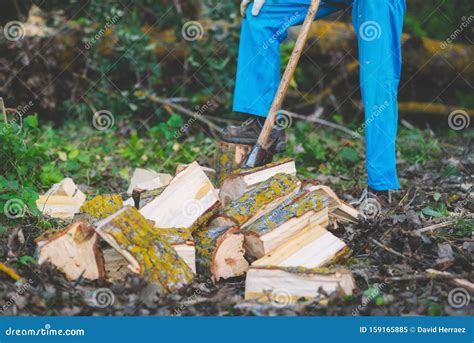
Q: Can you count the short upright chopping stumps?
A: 1